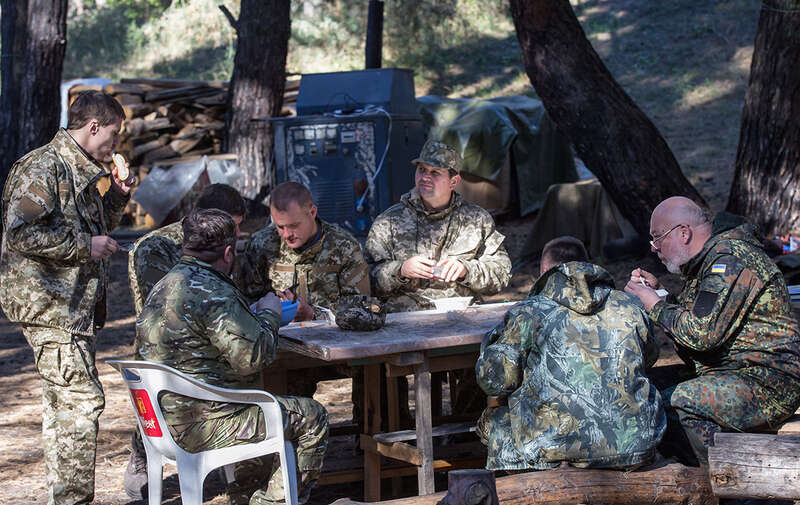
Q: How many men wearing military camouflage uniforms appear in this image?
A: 7